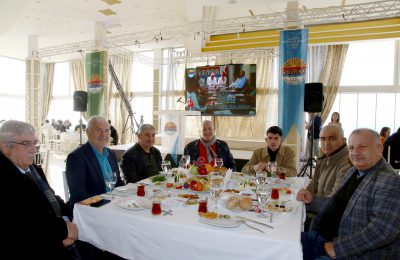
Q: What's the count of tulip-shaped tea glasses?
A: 5